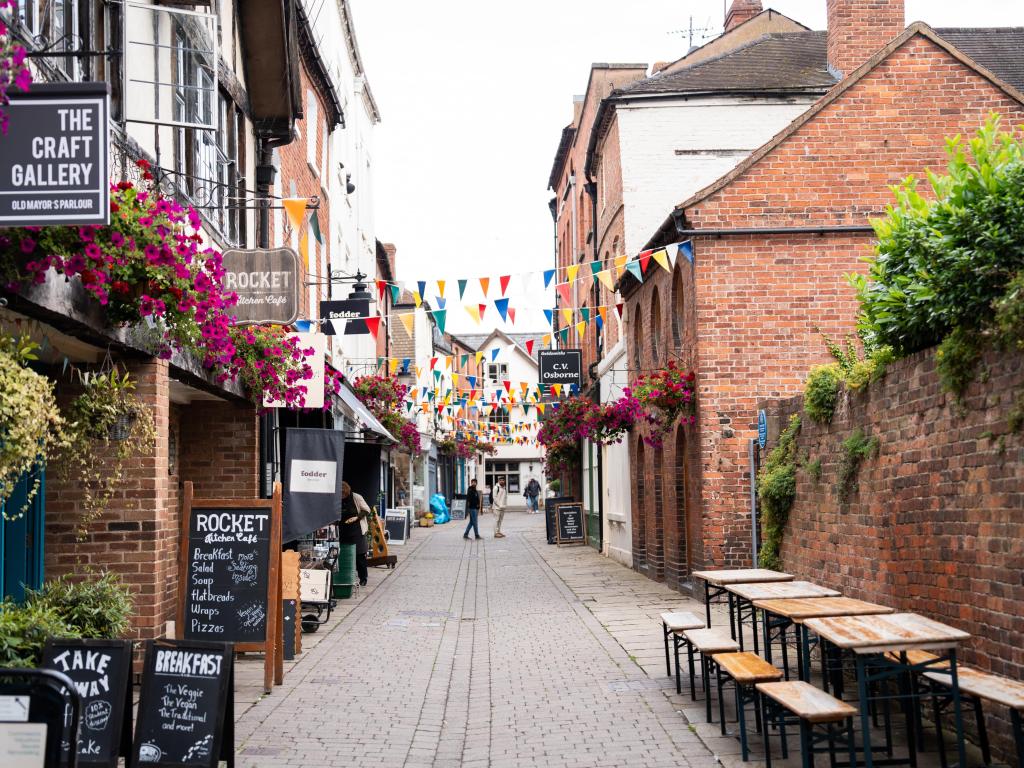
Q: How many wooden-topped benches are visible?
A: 6